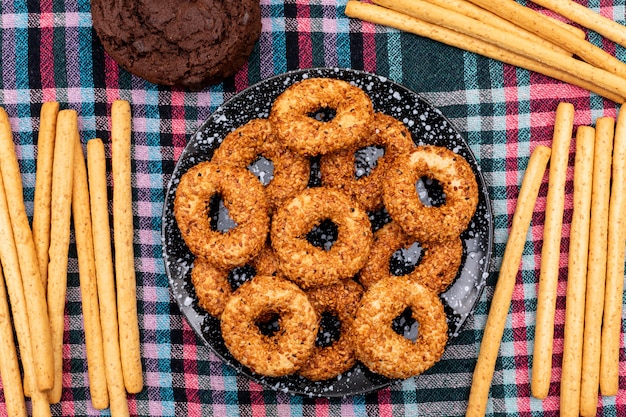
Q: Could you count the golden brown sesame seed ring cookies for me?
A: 11